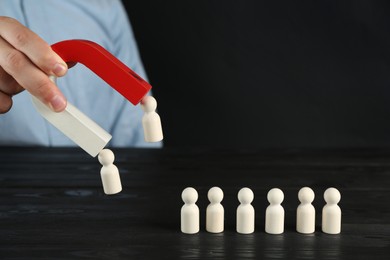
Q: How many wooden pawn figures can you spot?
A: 8